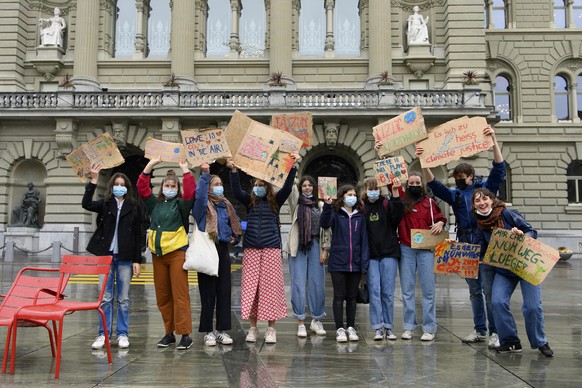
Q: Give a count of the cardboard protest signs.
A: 12